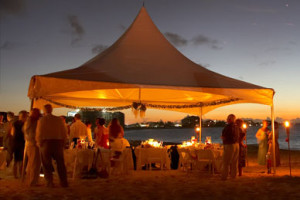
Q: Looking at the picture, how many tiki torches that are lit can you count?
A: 3